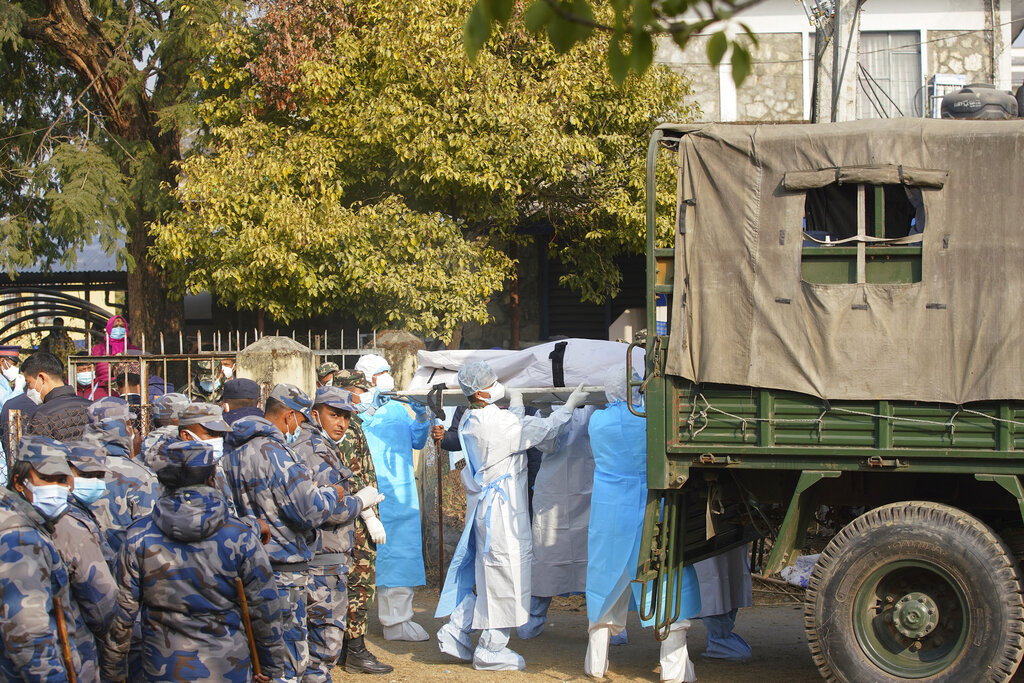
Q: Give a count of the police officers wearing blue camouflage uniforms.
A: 8